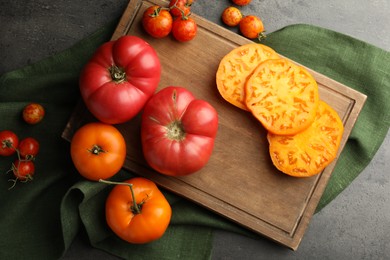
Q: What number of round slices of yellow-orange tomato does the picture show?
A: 3